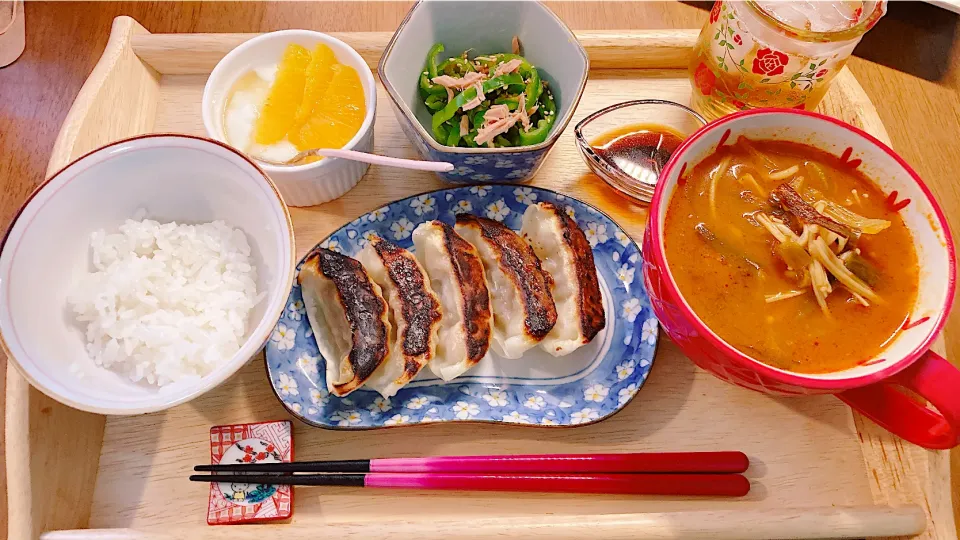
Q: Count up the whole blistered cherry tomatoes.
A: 0